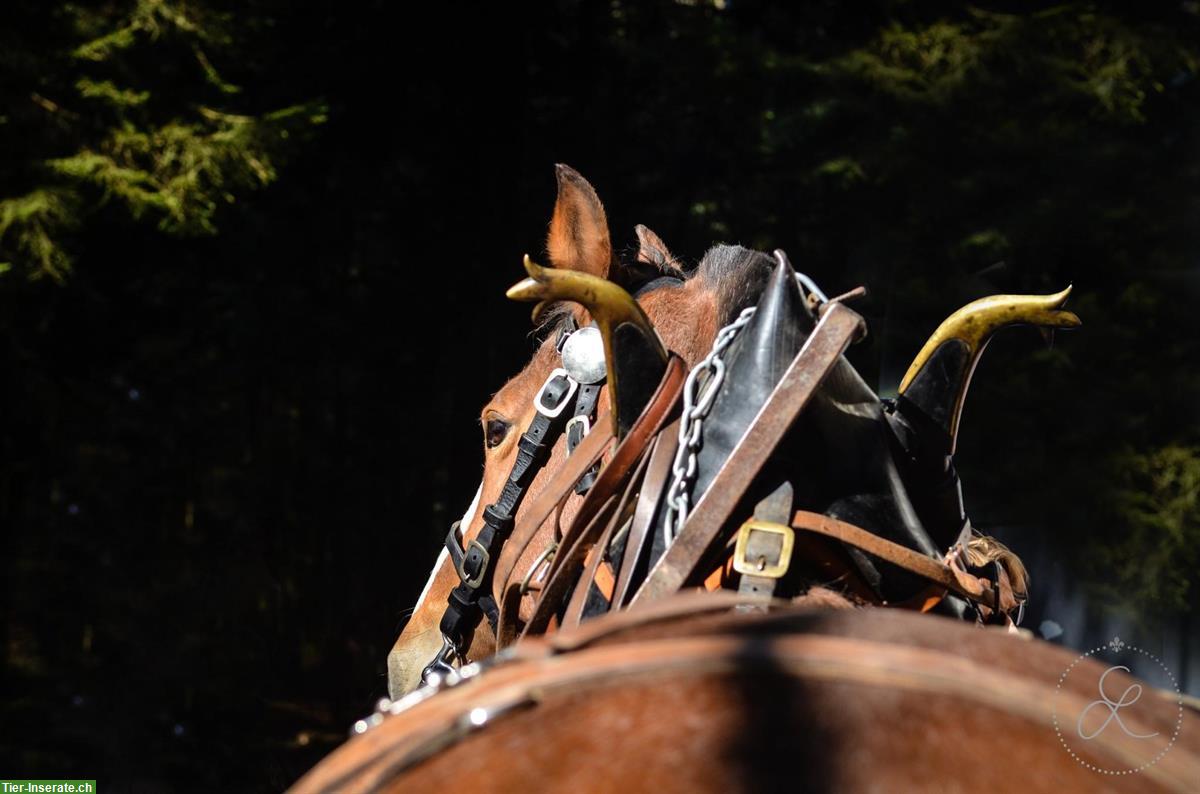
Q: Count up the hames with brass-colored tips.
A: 2